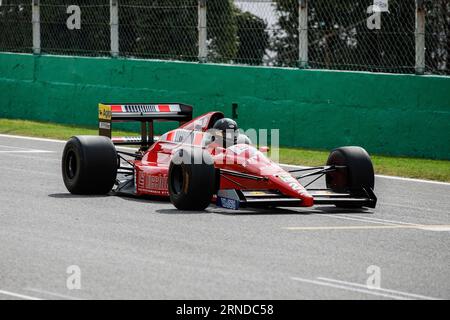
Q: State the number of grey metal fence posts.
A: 5